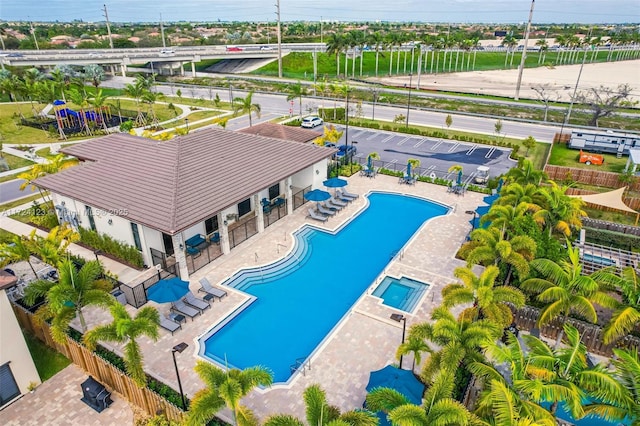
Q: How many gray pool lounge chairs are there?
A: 10